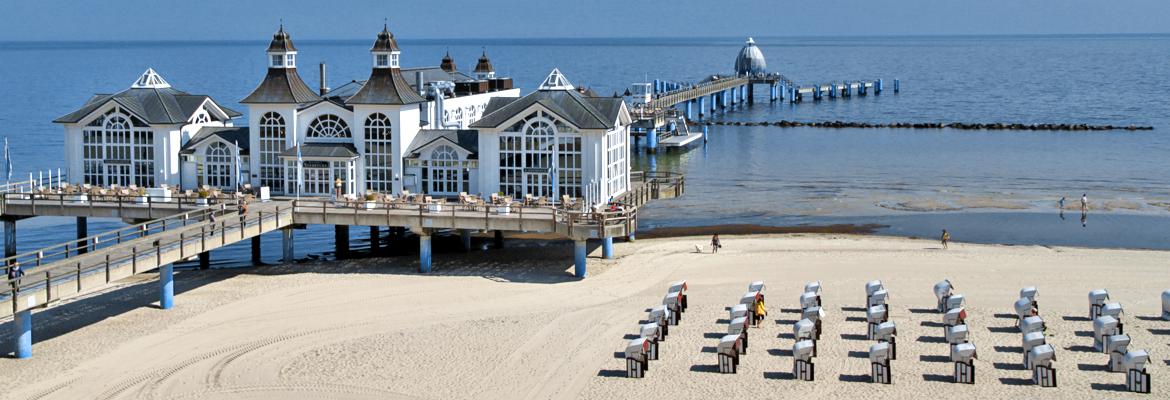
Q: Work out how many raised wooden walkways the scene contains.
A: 2